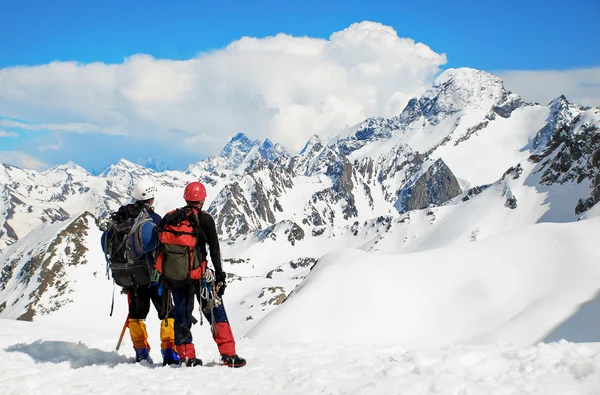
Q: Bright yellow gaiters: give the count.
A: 2